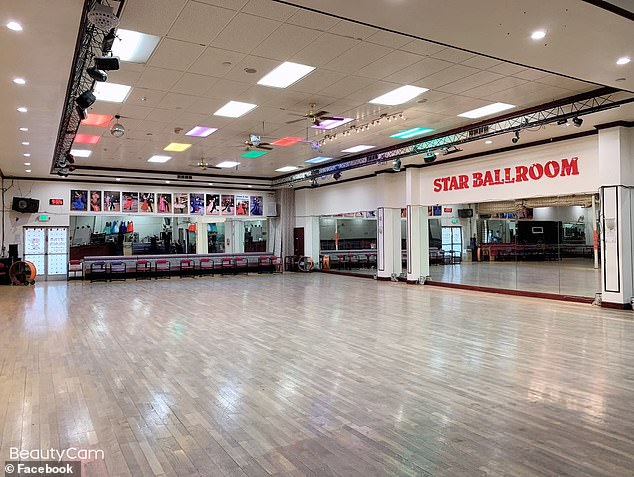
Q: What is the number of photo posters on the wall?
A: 12